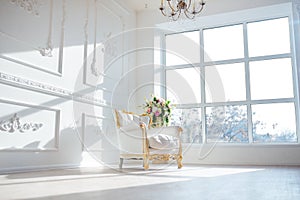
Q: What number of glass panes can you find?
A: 9